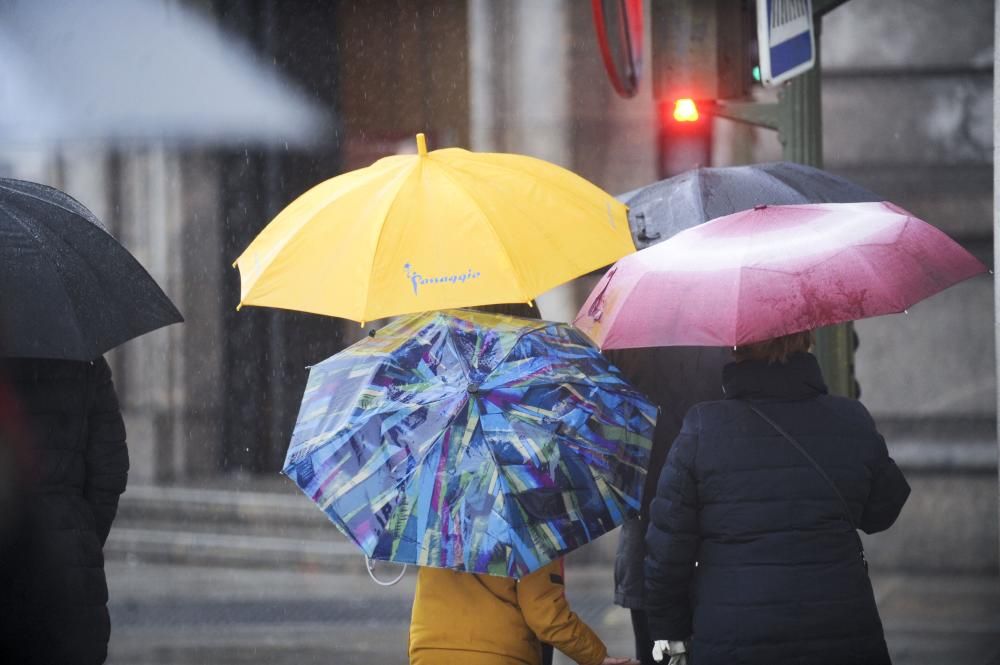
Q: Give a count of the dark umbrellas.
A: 2